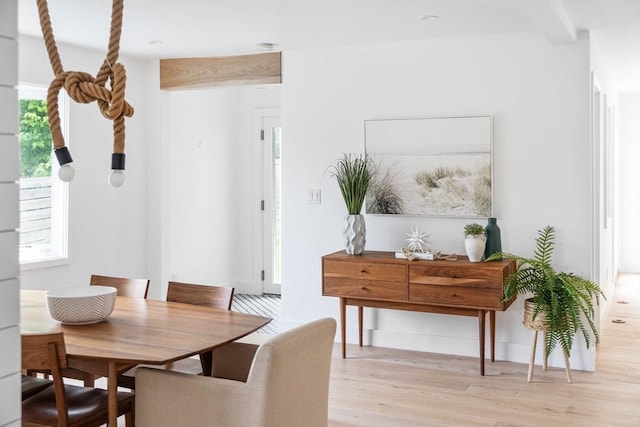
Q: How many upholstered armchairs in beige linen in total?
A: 1